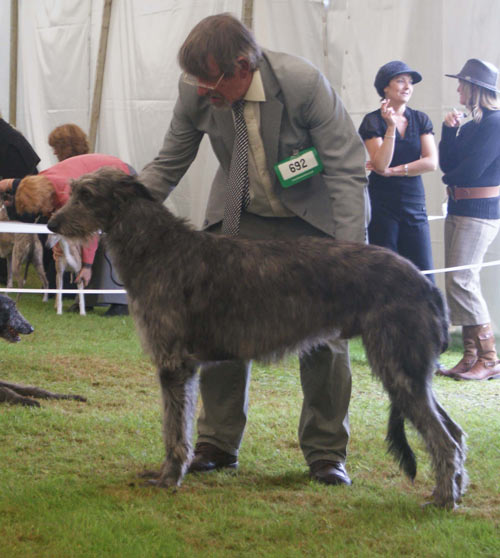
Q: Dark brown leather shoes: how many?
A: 2